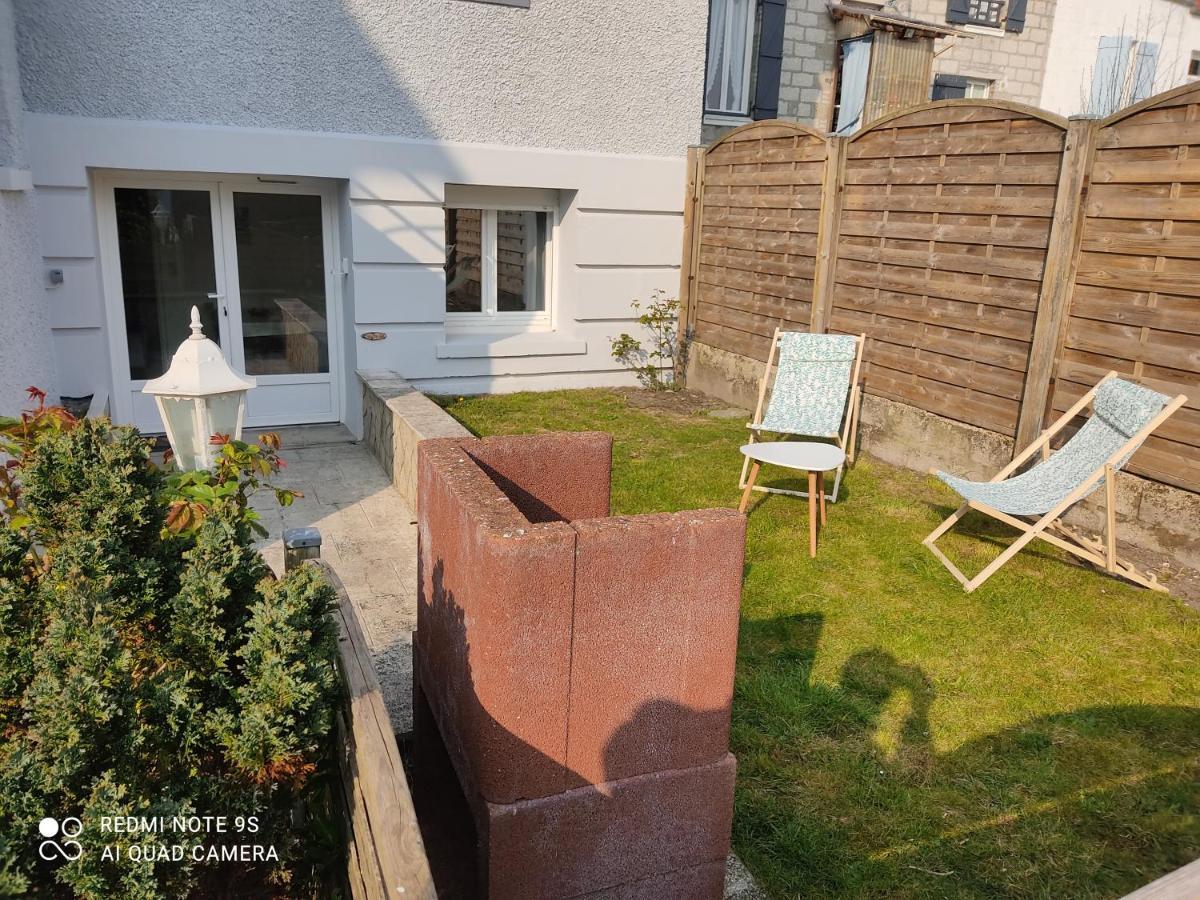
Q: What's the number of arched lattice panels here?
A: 3